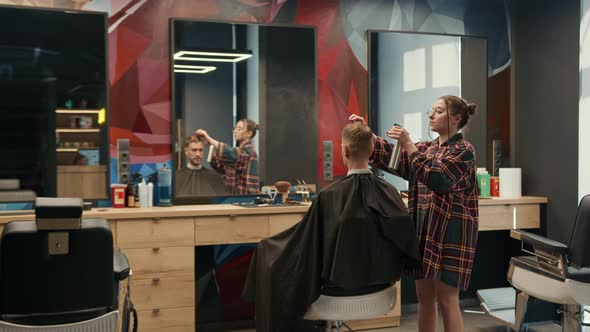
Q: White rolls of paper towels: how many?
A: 1